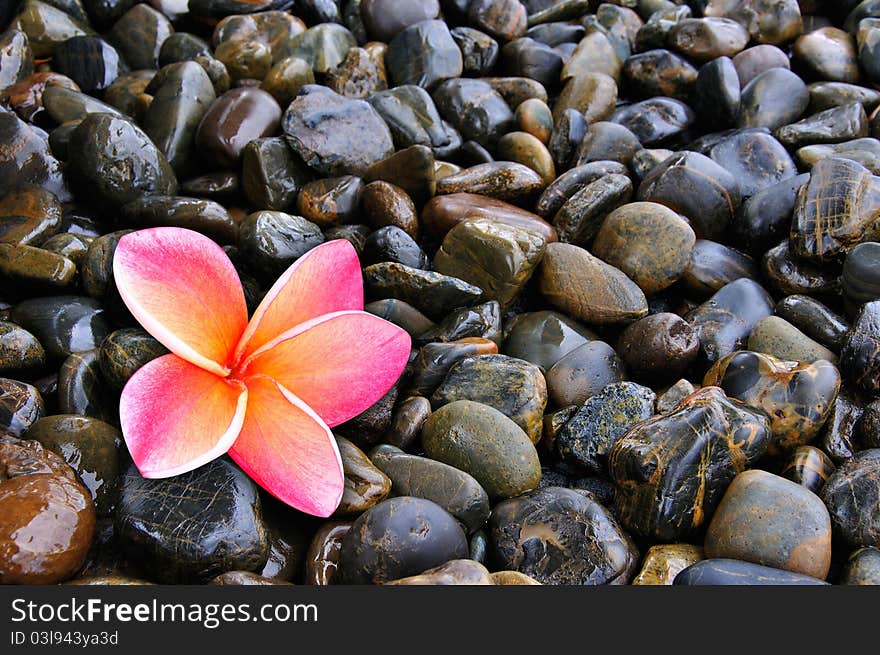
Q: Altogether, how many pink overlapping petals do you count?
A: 5